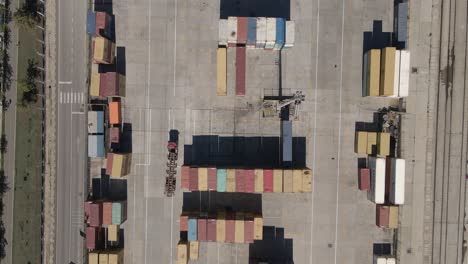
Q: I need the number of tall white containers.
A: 4